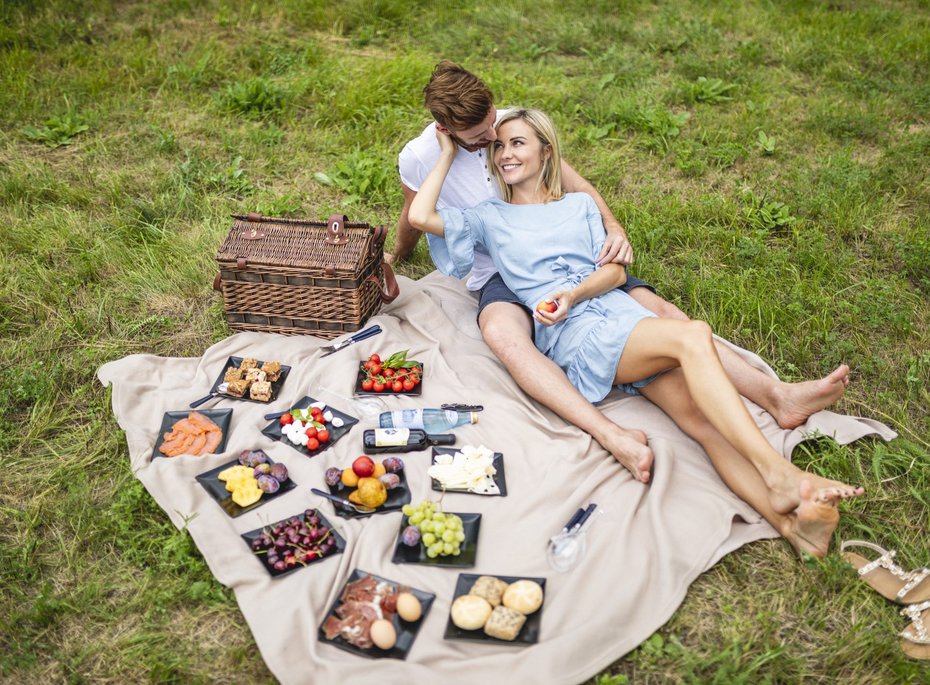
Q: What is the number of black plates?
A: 11